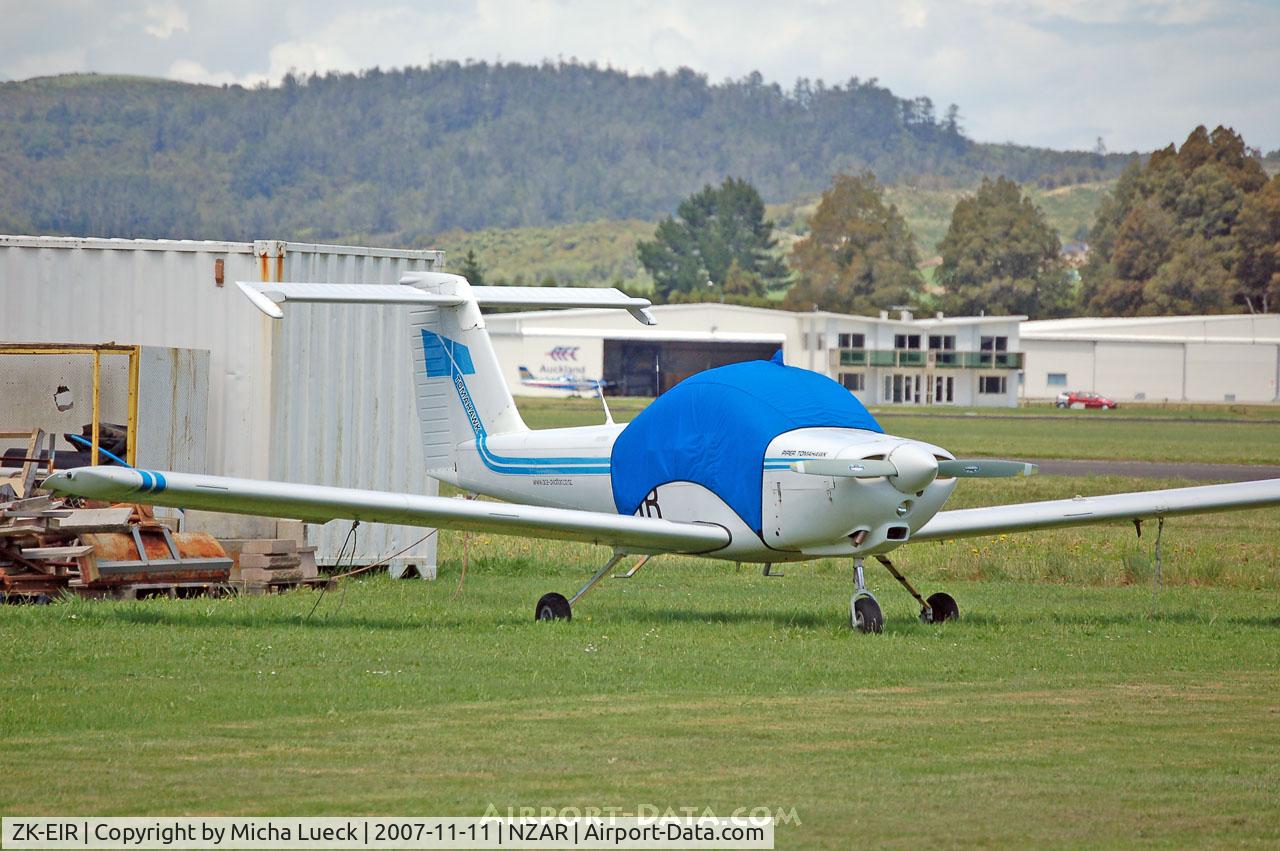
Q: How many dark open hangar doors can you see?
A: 1